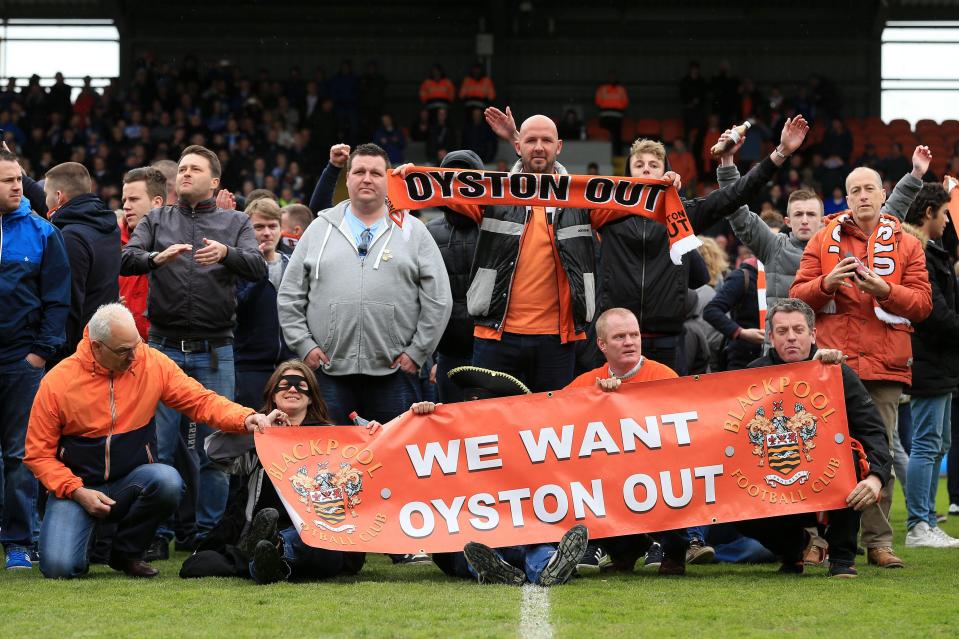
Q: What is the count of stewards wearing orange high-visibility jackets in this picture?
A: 3